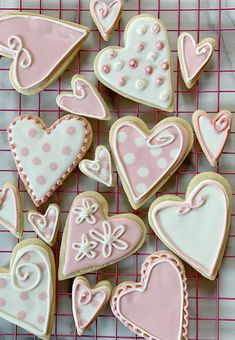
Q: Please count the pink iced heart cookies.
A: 6